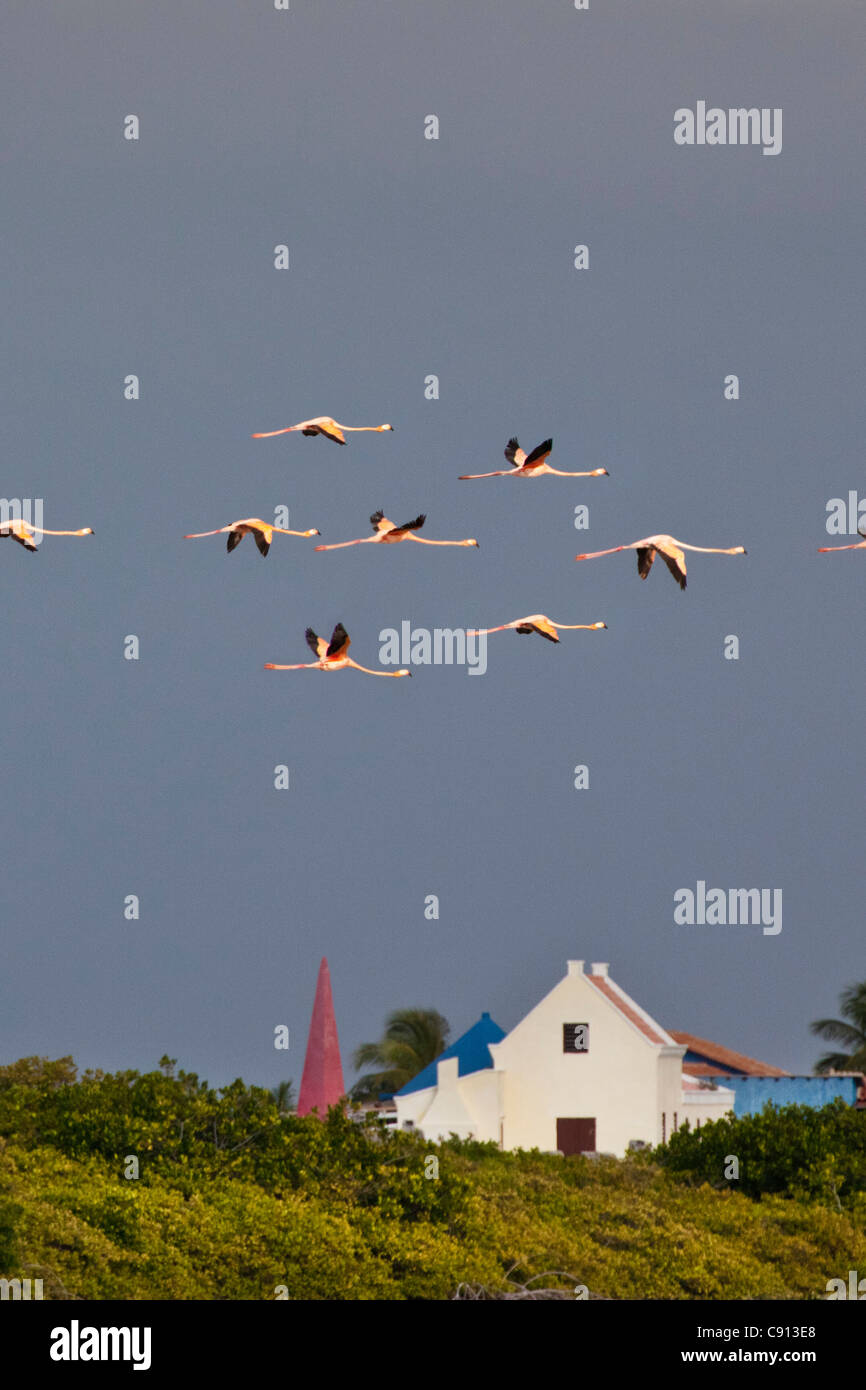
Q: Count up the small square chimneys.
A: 2